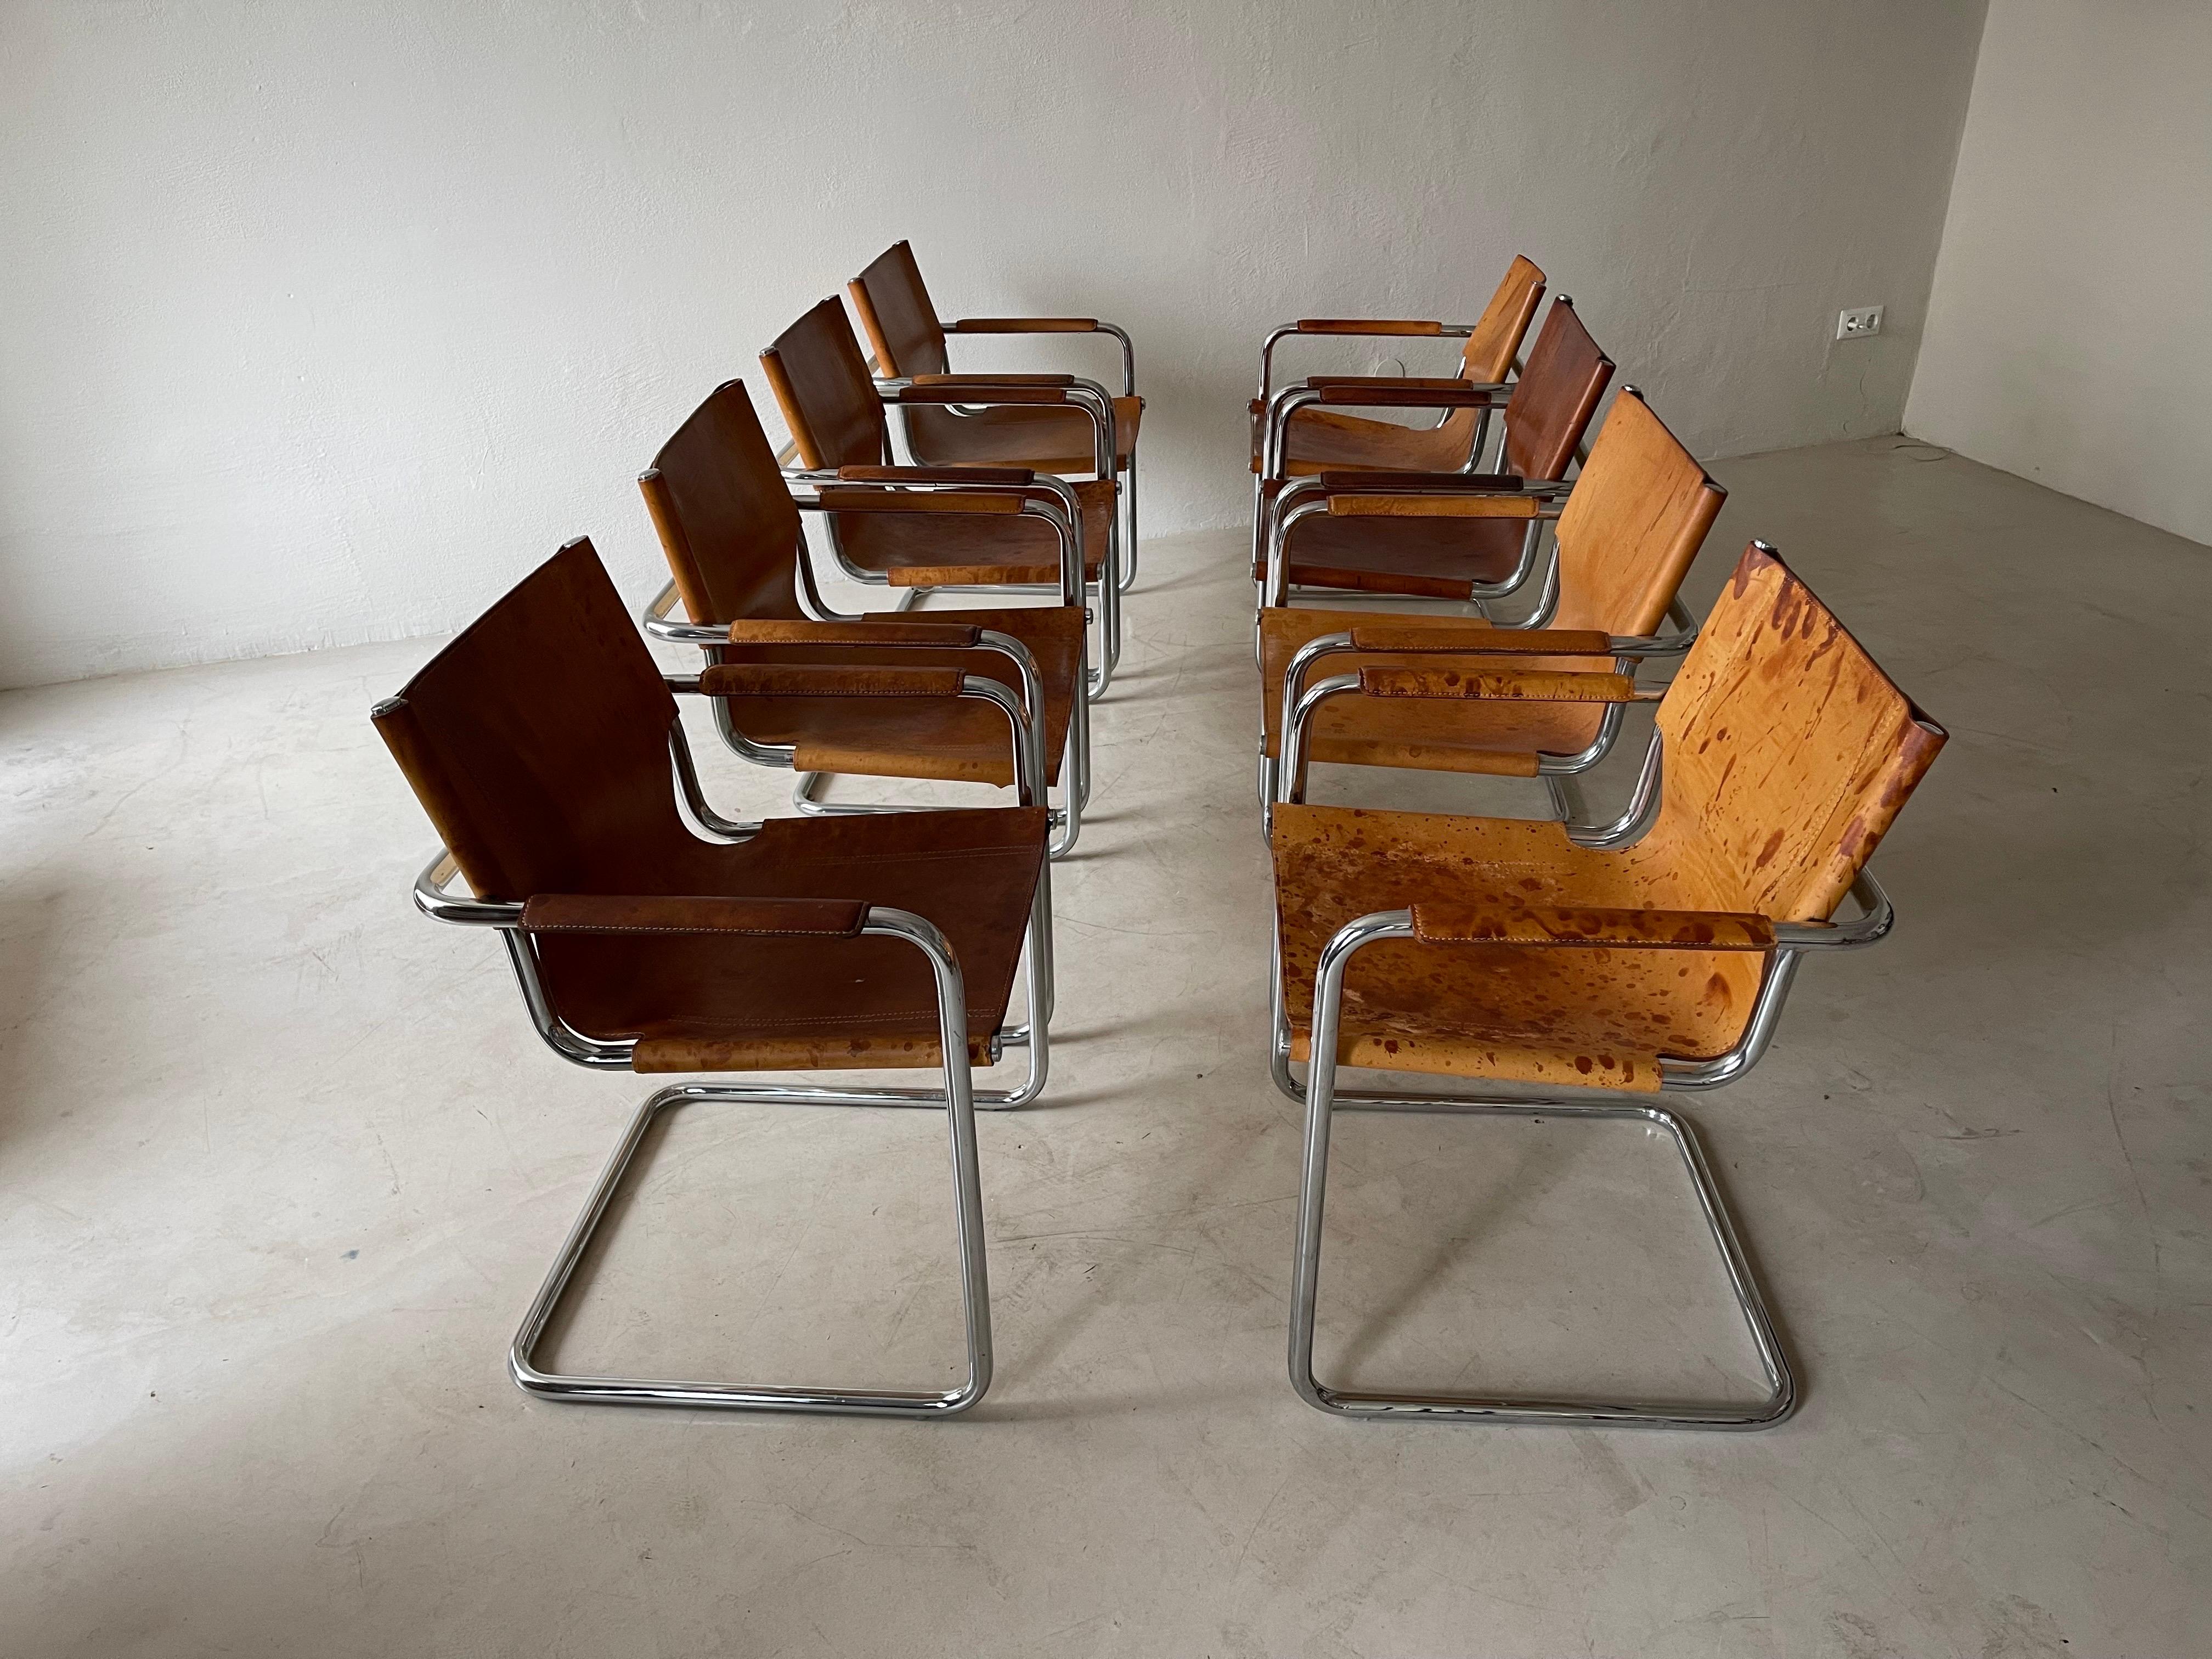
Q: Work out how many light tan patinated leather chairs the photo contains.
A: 3